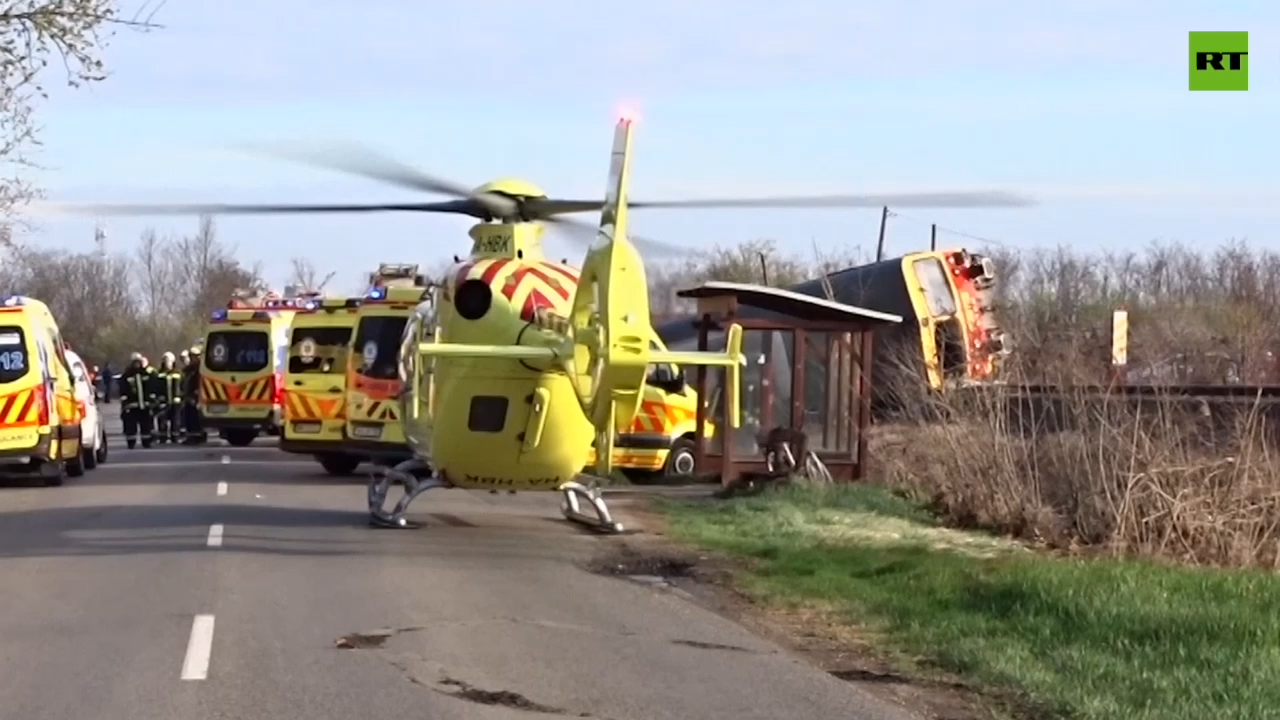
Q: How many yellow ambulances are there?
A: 5